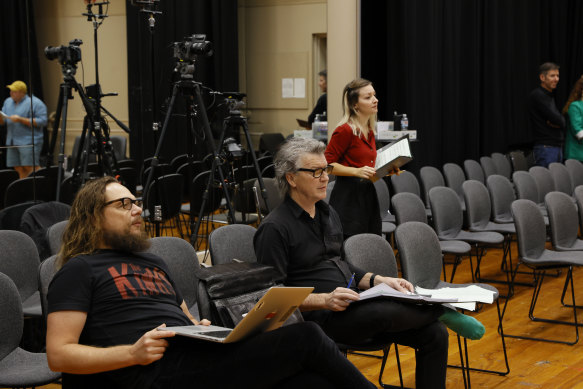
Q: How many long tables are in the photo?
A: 1